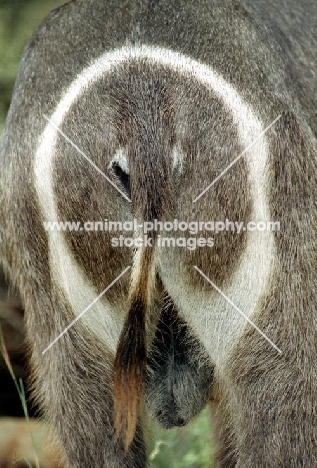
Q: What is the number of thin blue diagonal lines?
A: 0